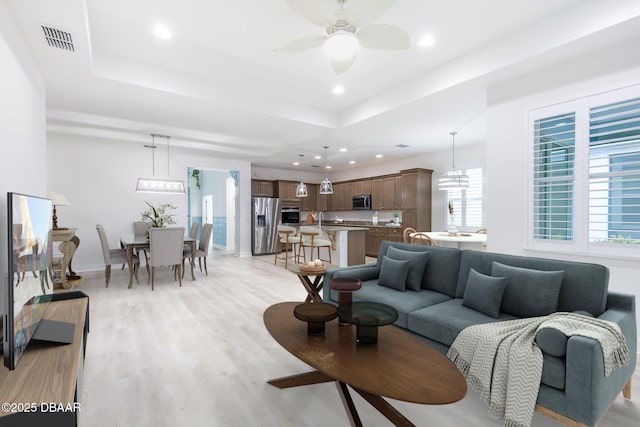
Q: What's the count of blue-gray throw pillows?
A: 4